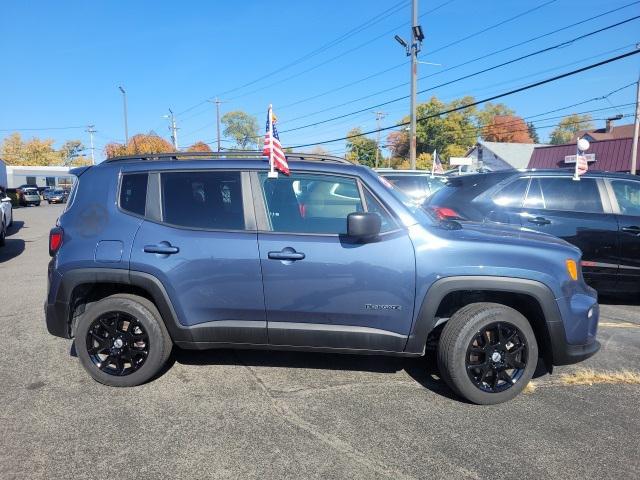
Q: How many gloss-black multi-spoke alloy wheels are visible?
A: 2